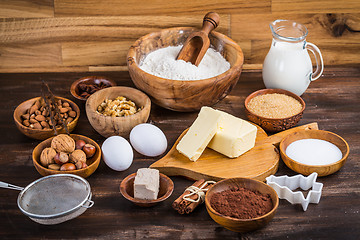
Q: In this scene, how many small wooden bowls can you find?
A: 8